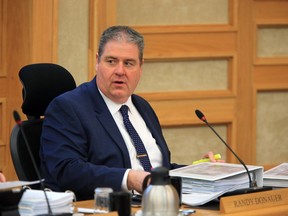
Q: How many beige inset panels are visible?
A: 6